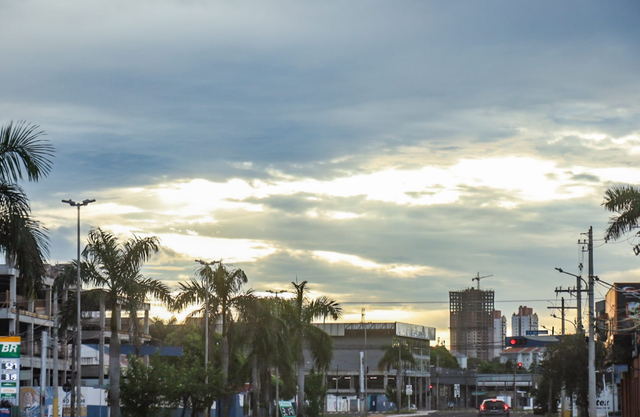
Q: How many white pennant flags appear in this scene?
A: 0